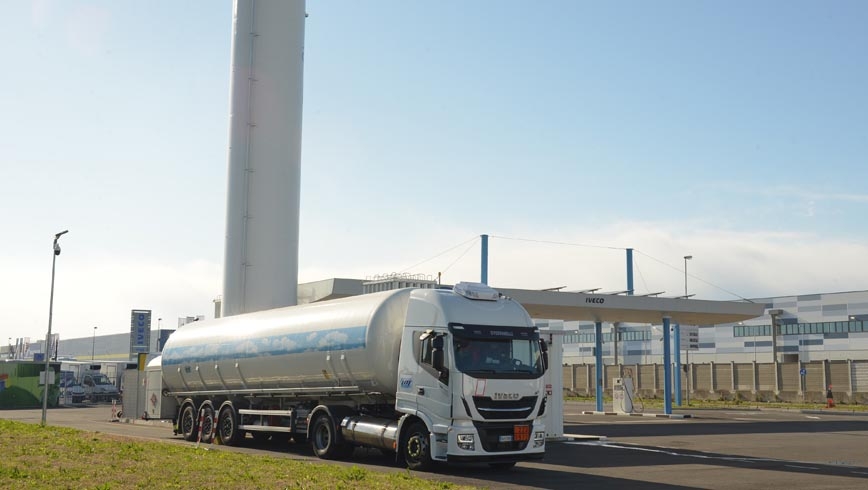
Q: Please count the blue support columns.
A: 5